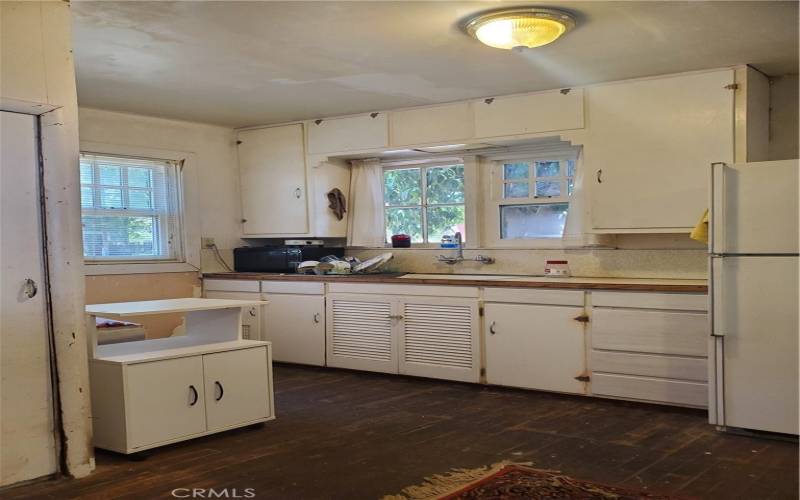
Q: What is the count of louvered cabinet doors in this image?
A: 2